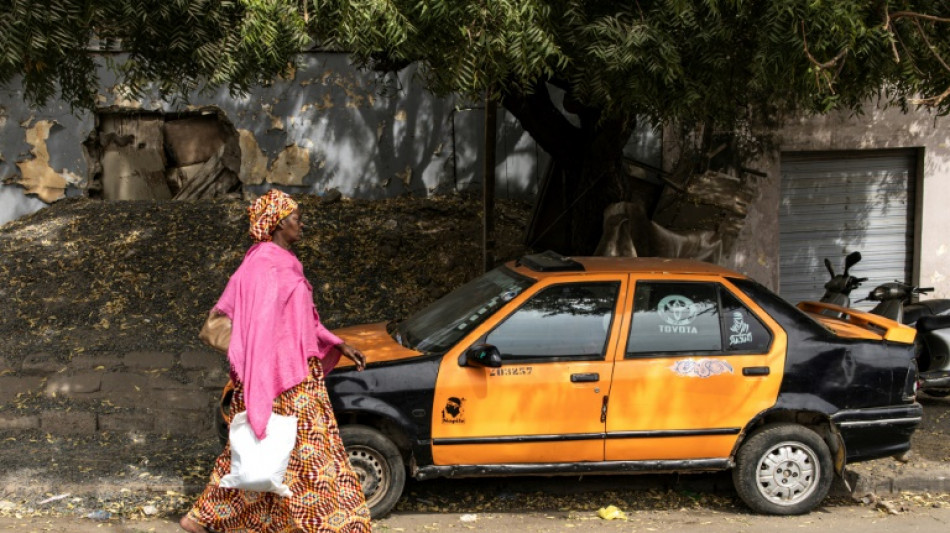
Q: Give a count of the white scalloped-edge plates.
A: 0